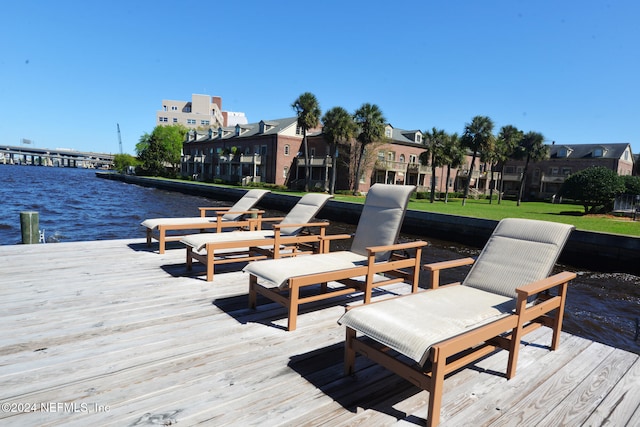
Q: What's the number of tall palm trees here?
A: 9